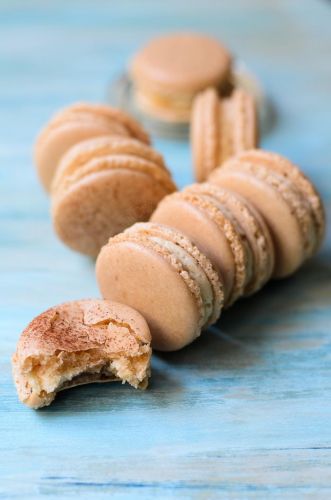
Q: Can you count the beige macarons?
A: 8